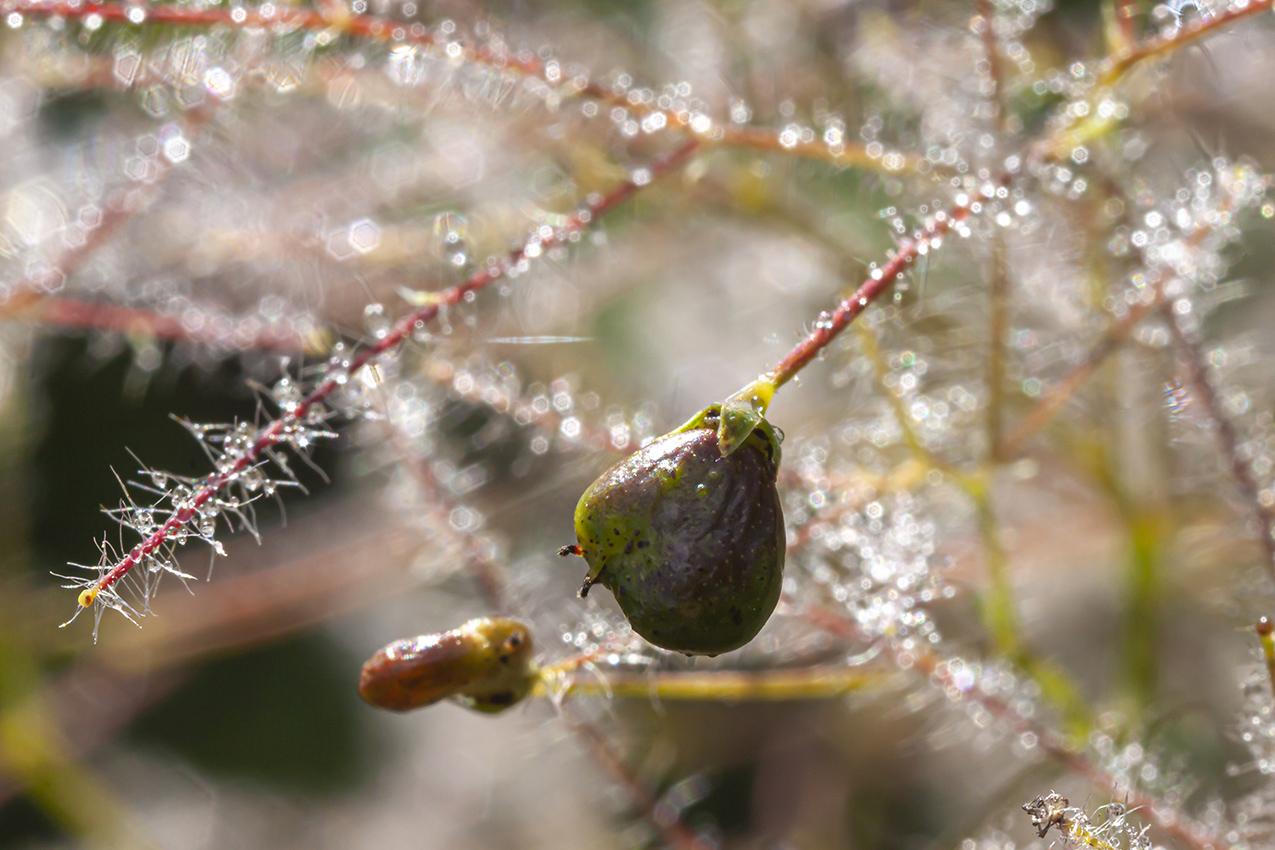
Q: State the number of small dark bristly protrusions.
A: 2